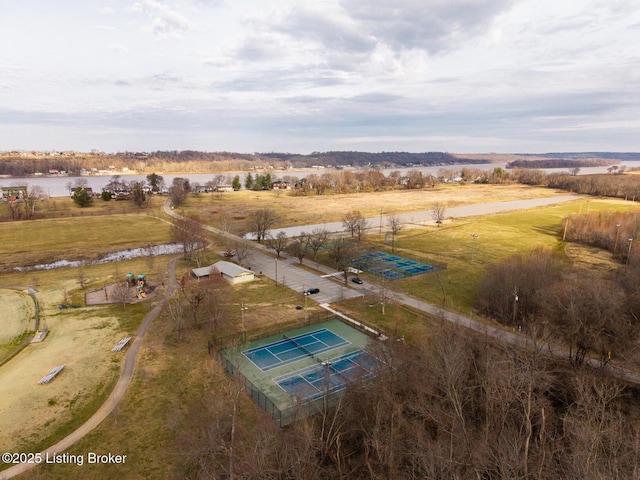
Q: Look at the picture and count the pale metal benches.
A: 2